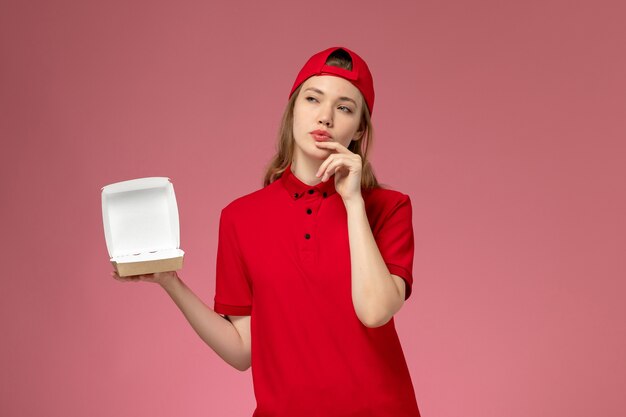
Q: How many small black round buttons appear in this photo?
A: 5